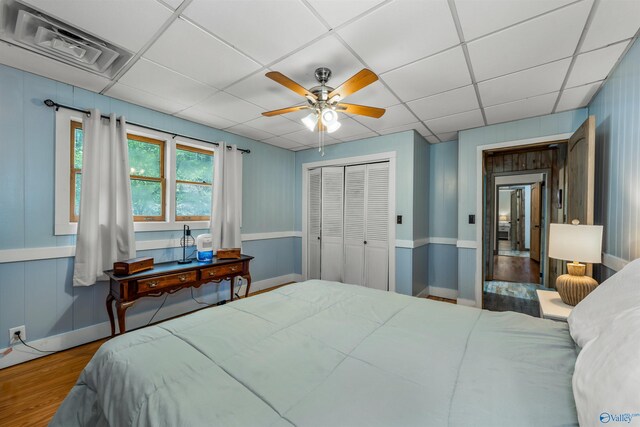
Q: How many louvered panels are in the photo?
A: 4